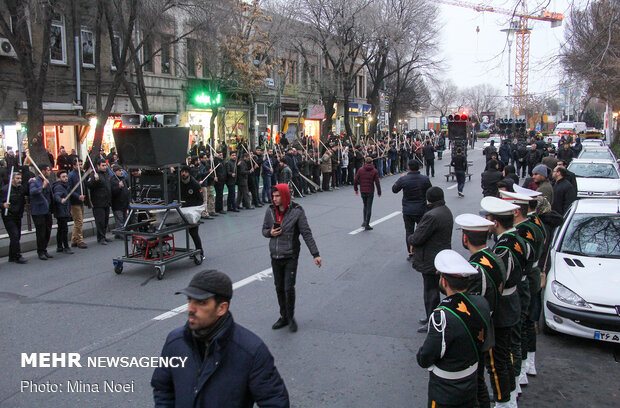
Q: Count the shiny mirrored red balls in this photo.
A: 0